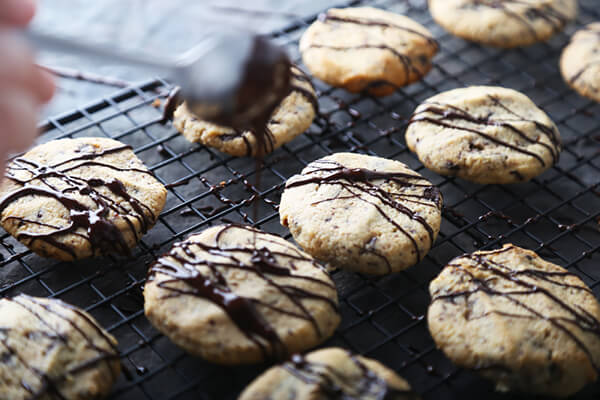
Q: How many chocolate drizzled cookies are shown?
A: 11